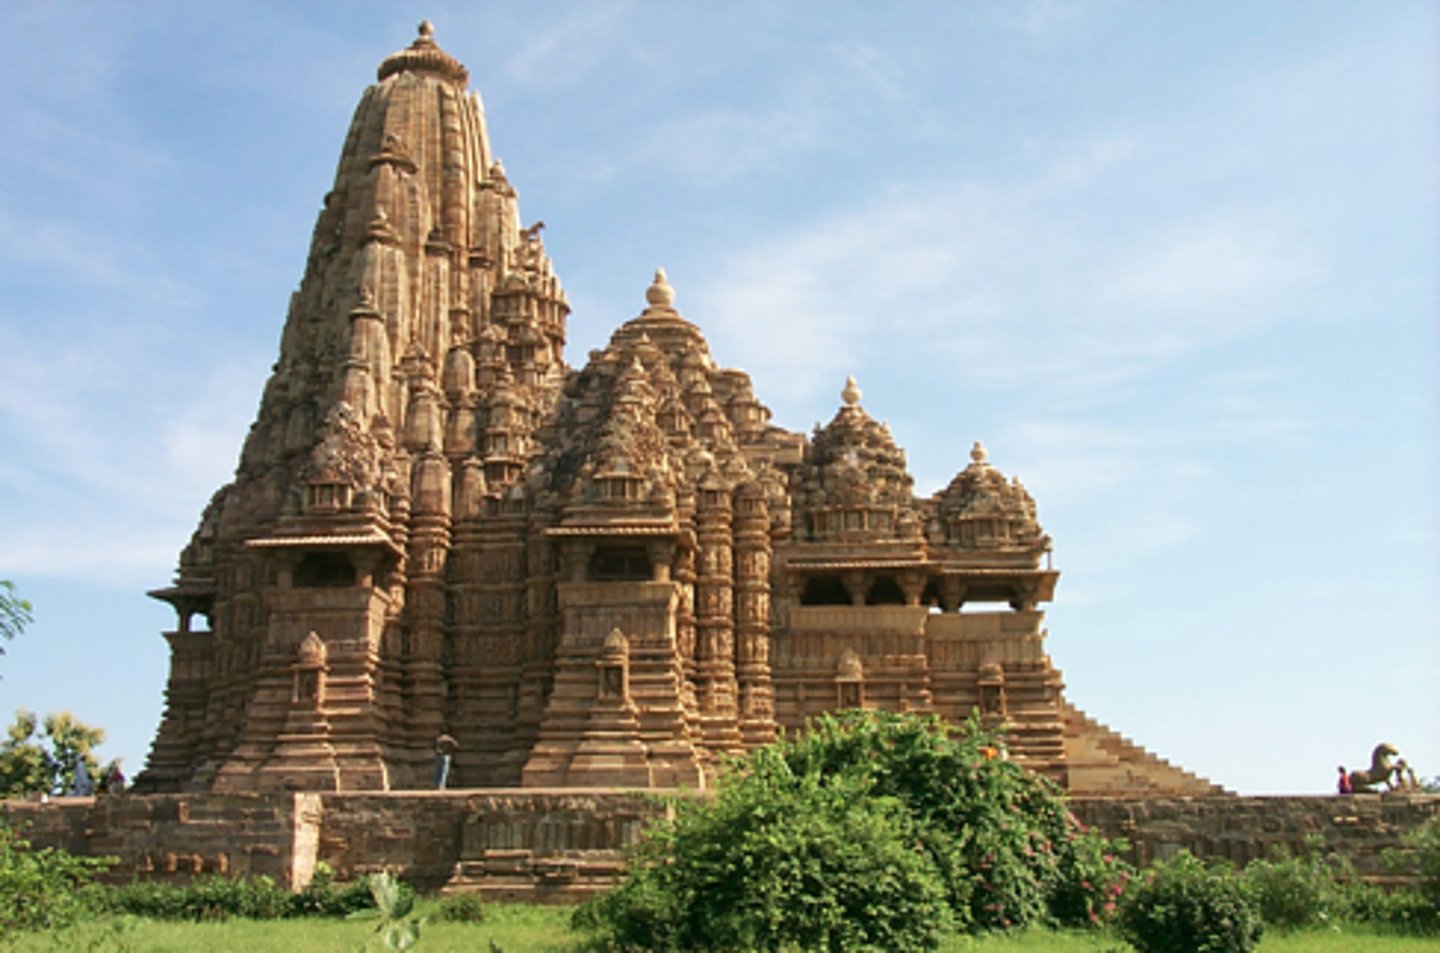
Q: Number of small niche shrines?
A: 4